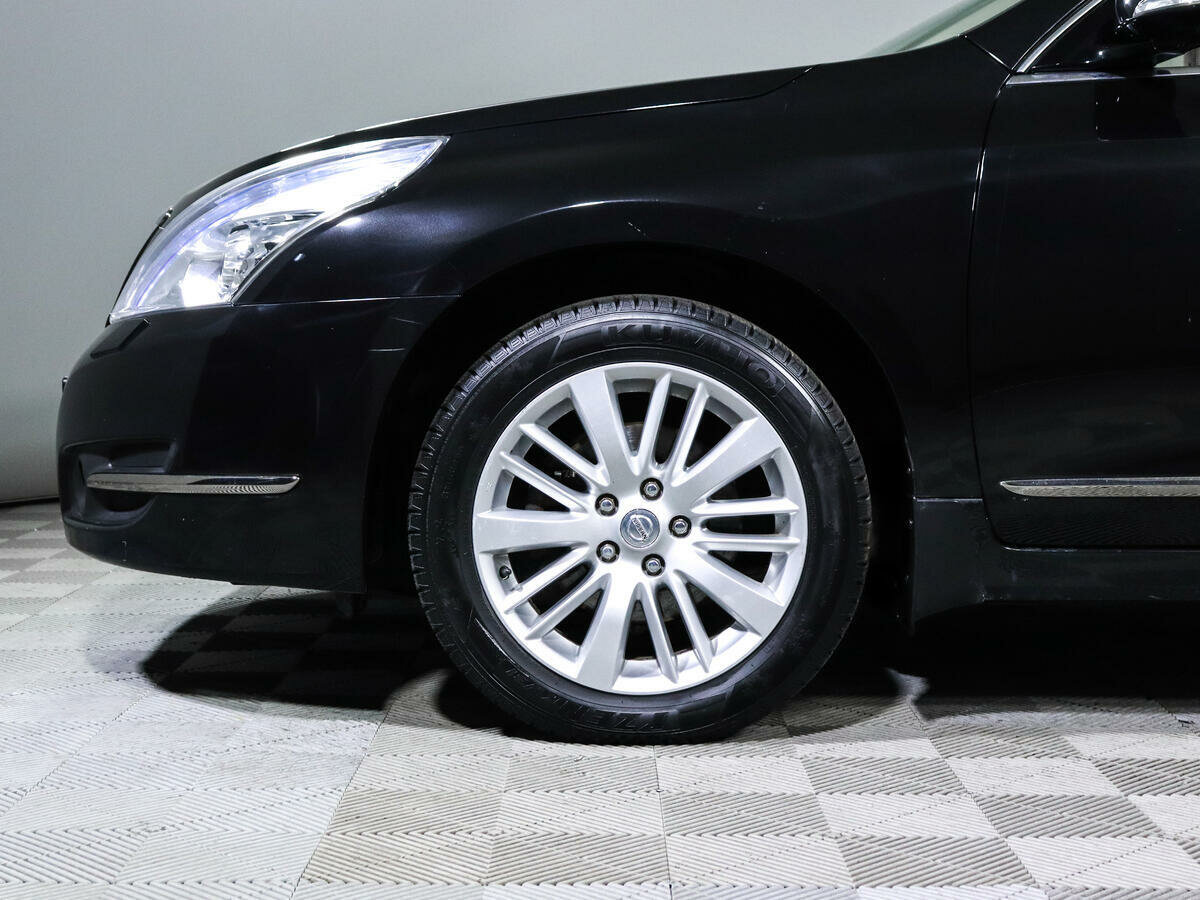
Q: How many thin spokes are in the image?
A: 10